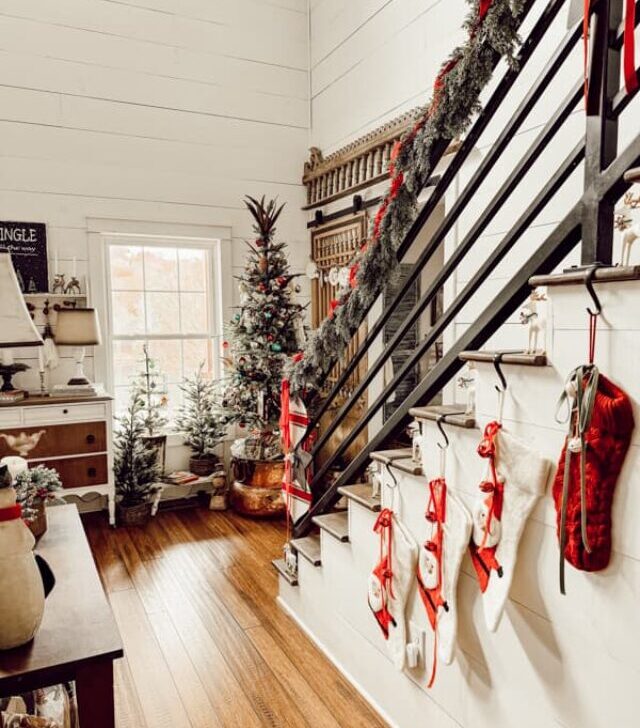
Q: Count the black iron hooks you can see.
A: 4